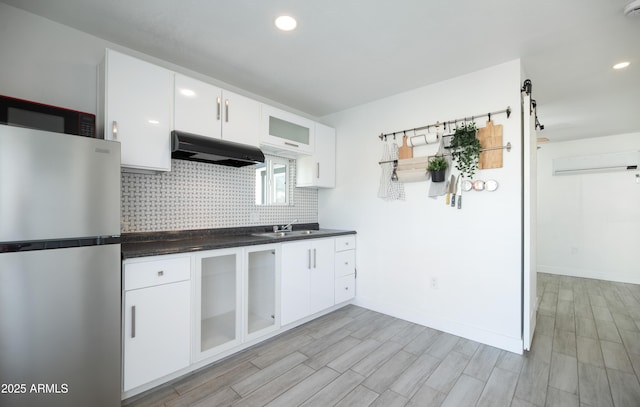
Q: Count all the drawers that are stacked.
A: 3